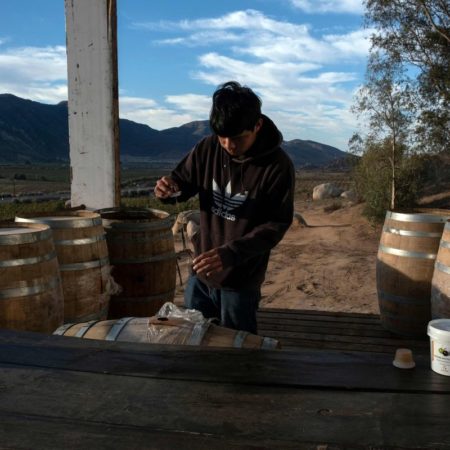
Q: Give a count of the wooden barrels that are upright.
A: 5